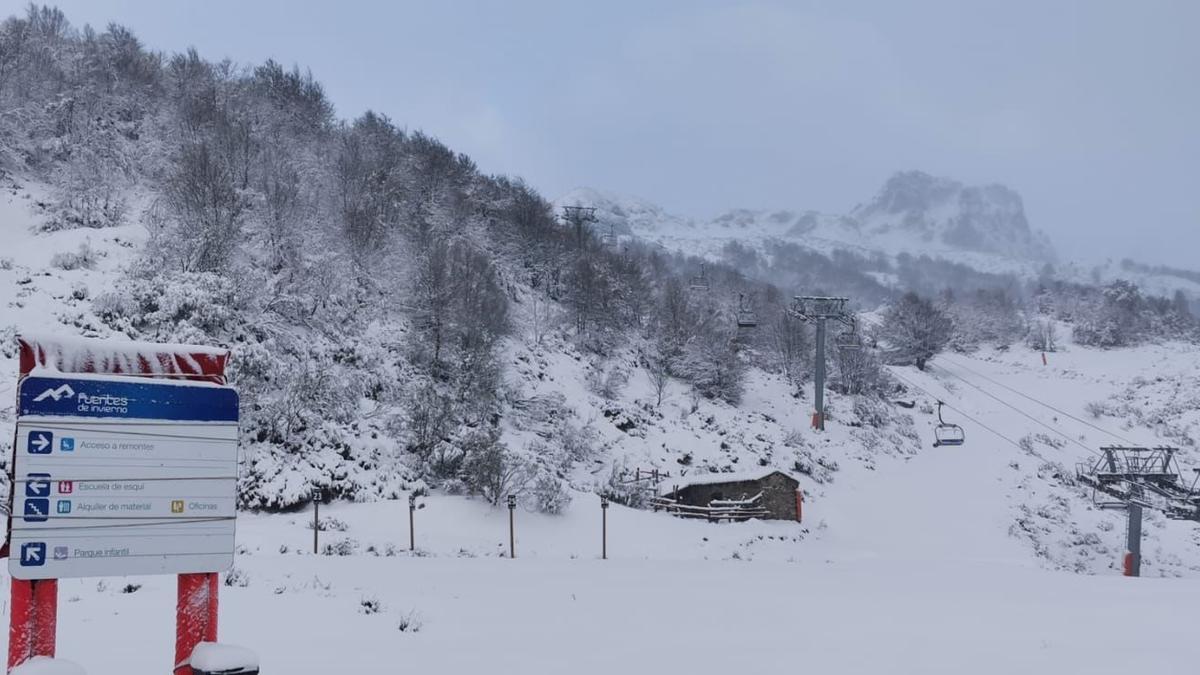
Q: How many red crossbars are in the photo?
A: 1